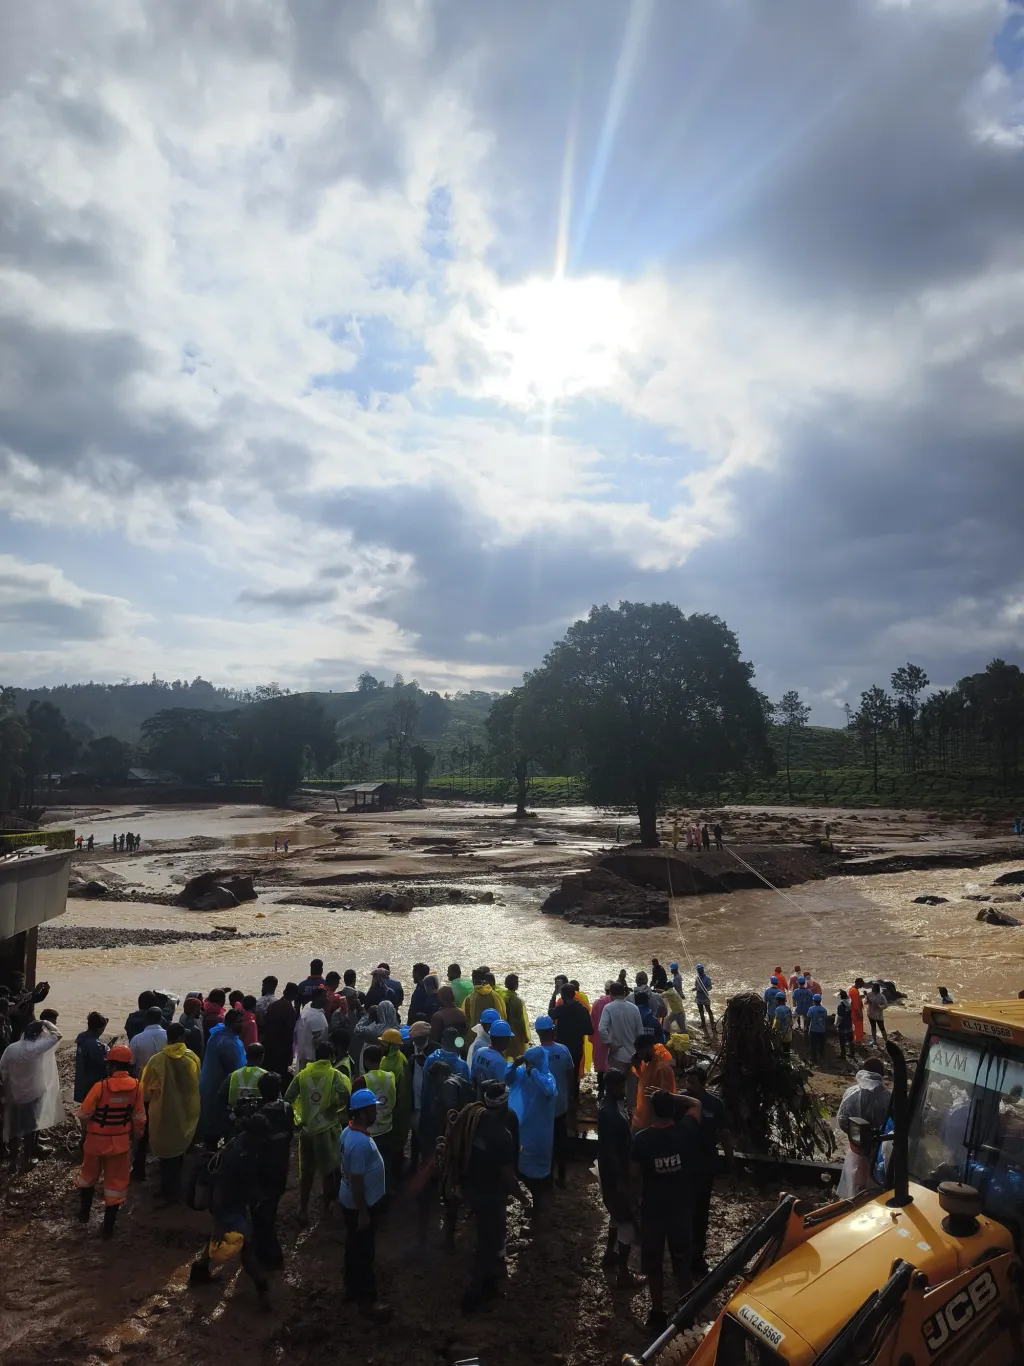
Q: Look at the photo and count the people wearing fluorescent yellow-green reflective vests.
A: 4